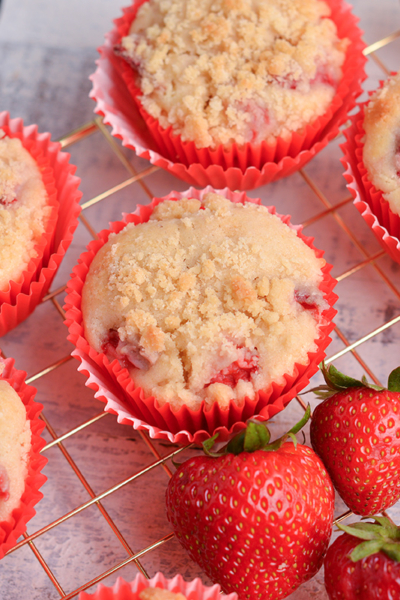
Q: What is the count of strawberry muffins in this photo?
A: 6